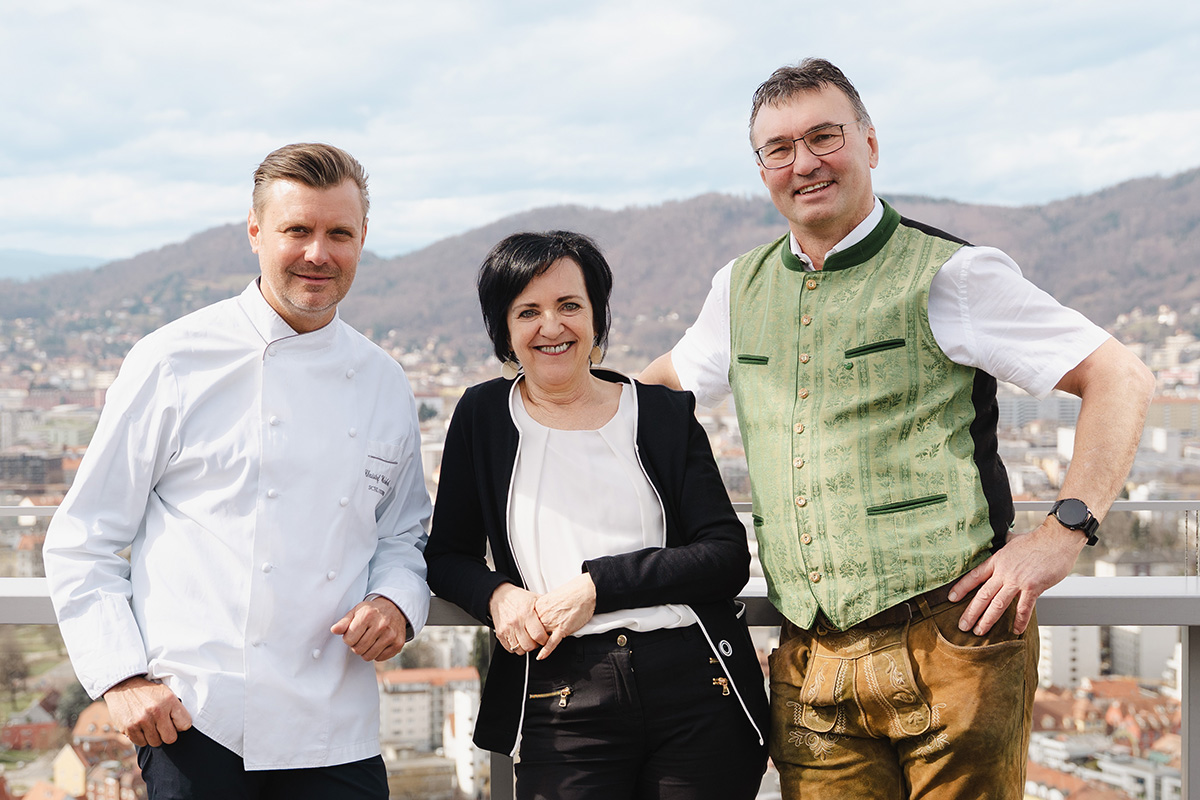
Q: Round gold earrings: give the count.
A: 2